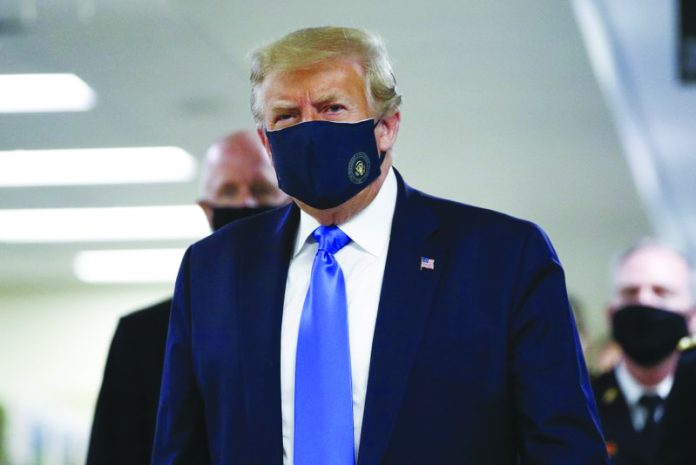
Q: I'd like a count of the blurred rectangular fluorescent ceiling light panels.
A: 4